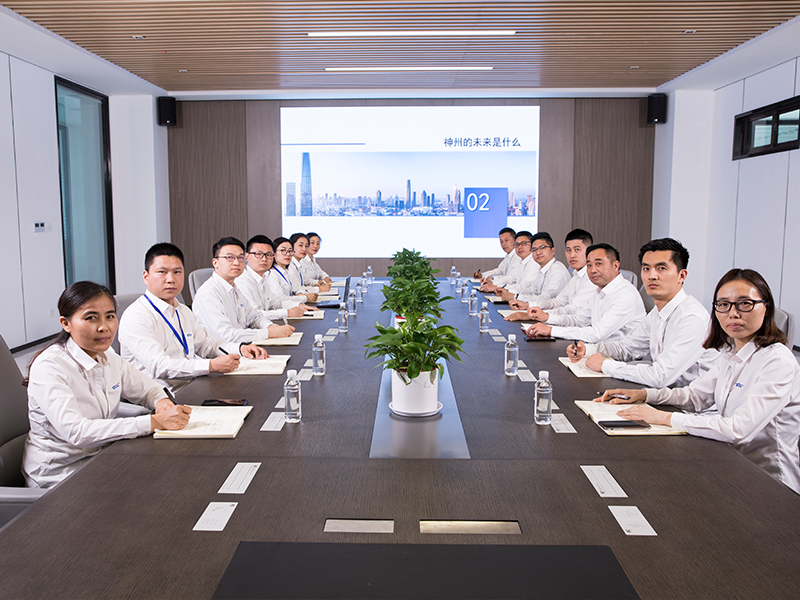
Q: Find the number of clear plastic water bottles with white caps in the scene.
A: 14